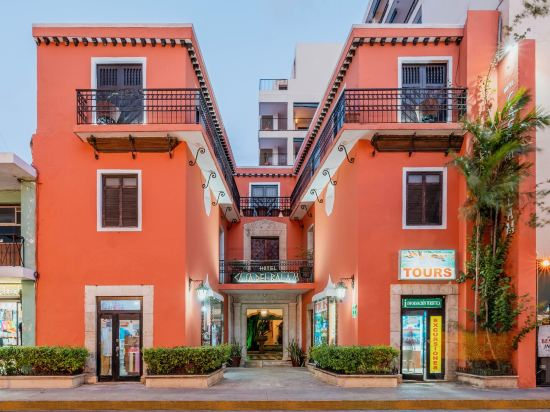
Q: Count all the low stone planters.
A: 4